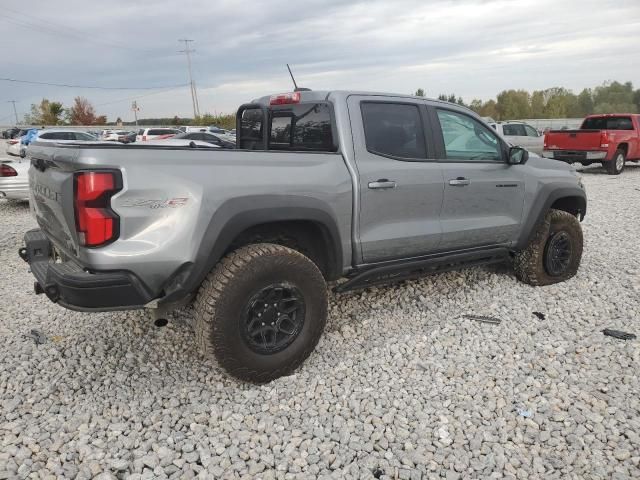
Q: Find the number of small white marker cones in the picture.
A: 0